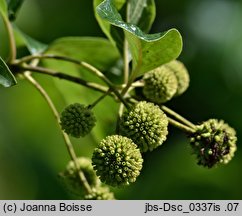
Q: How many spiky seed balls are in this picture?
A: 8